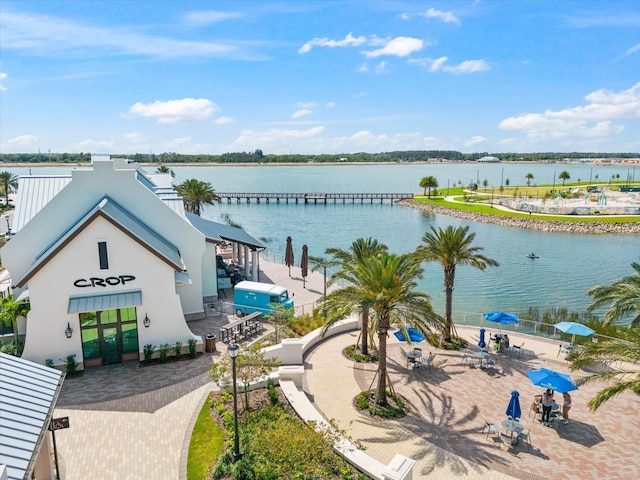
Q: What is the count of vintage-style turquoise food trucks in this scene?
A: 1